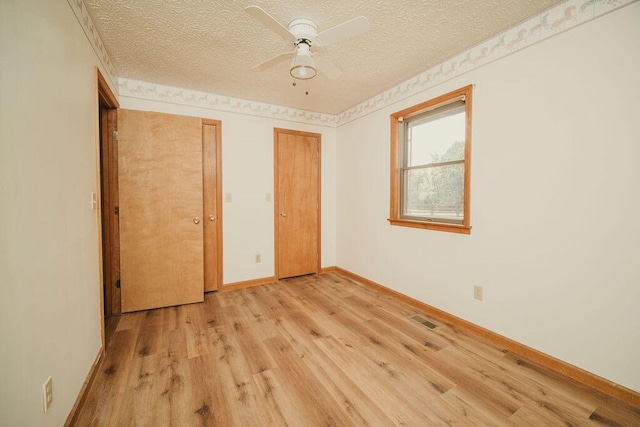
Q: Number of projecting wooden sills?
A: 1